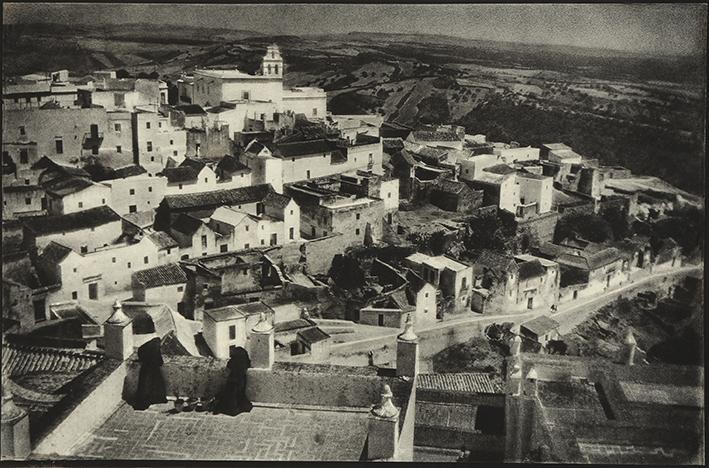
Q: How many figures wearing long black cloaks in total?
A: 2